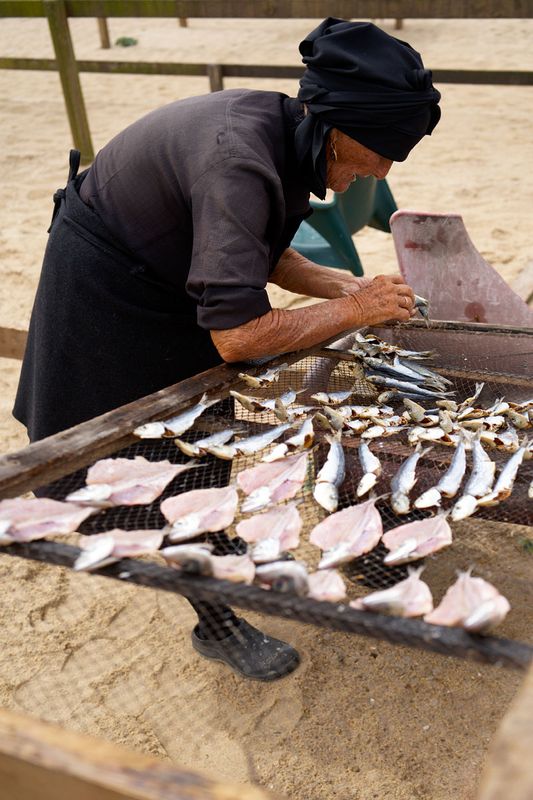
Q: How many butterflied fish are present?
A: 12